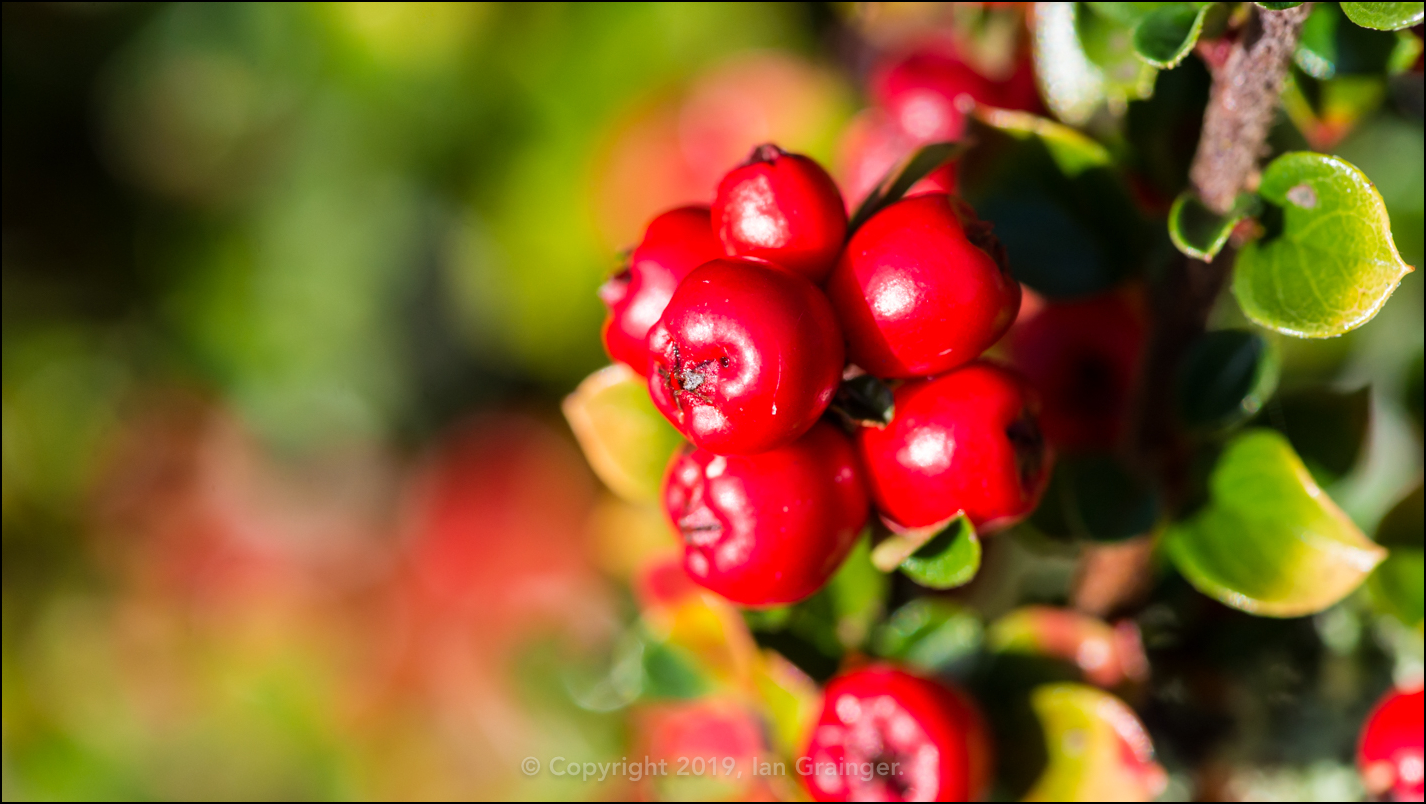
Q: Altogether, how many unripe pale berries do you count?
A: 0